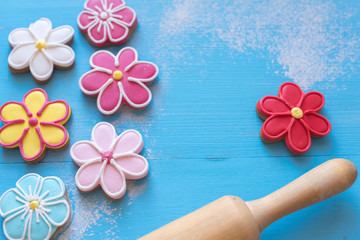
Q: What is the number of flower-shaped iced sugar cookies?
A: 7